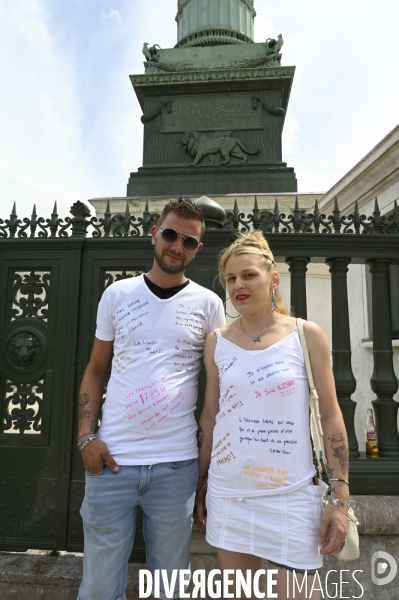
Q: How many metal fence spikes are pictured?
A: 15